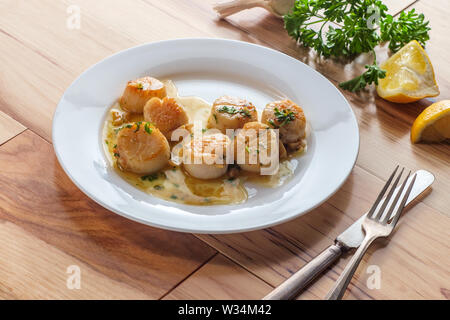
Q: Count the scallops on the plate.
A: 7